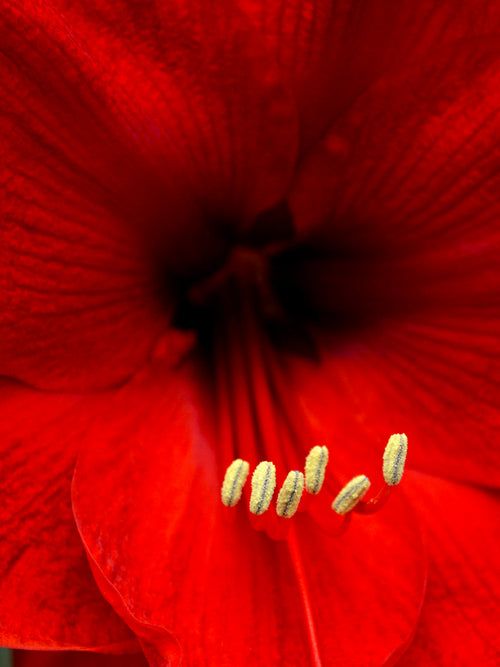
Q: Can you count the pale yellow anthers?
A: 6